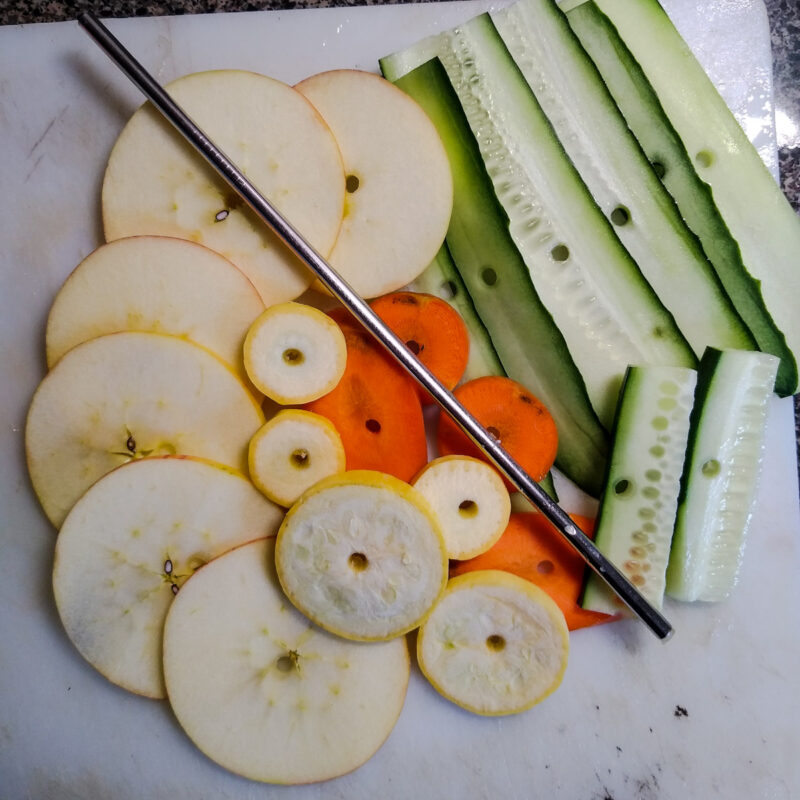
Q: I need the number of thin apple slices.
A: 6